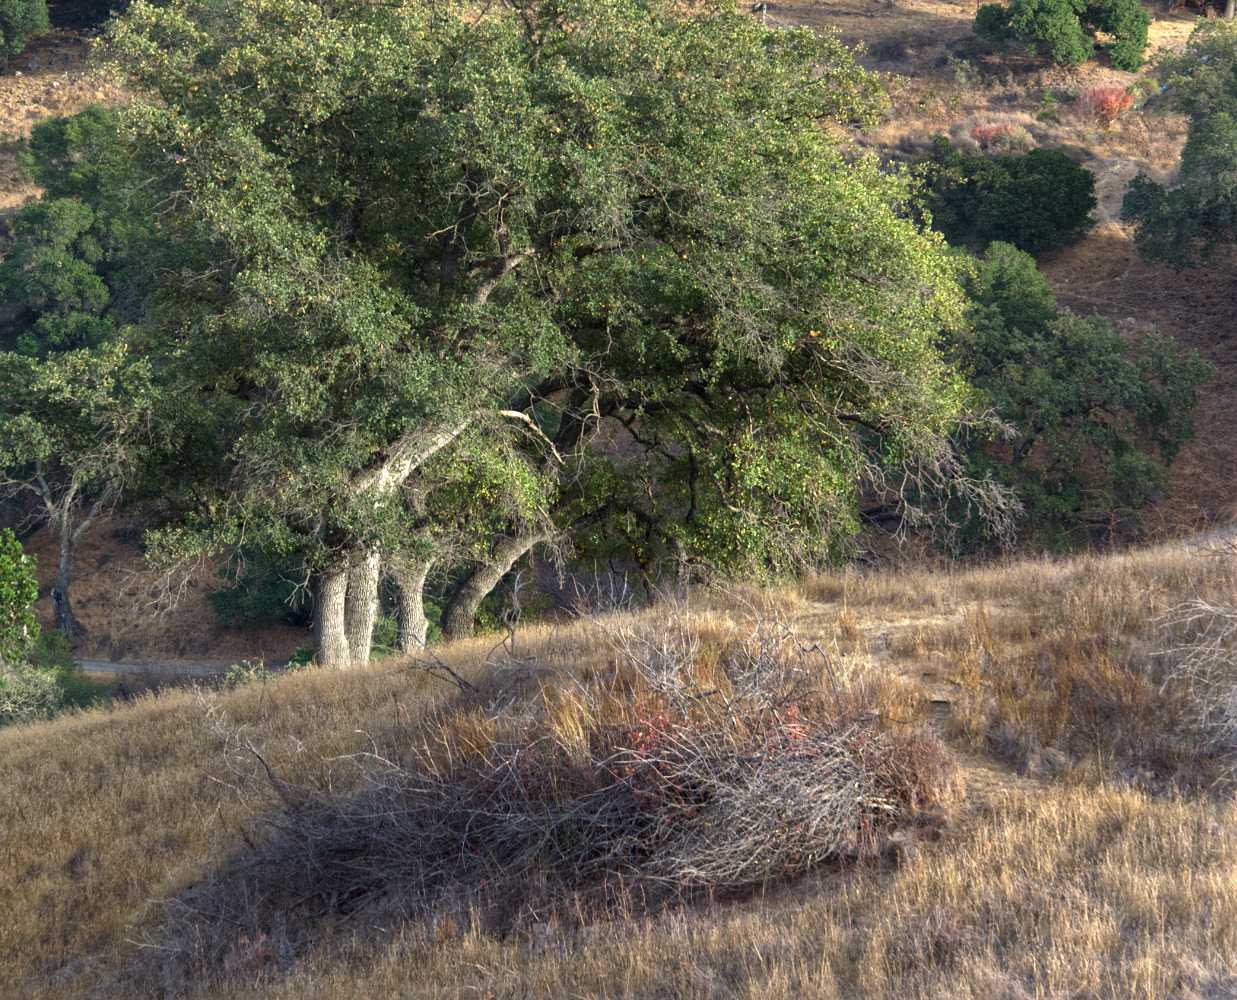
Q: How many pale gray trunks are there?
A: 4